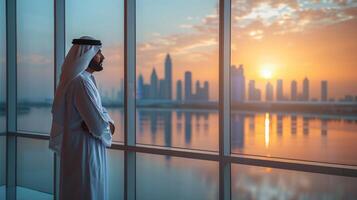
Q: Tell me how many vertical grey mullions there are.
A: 4